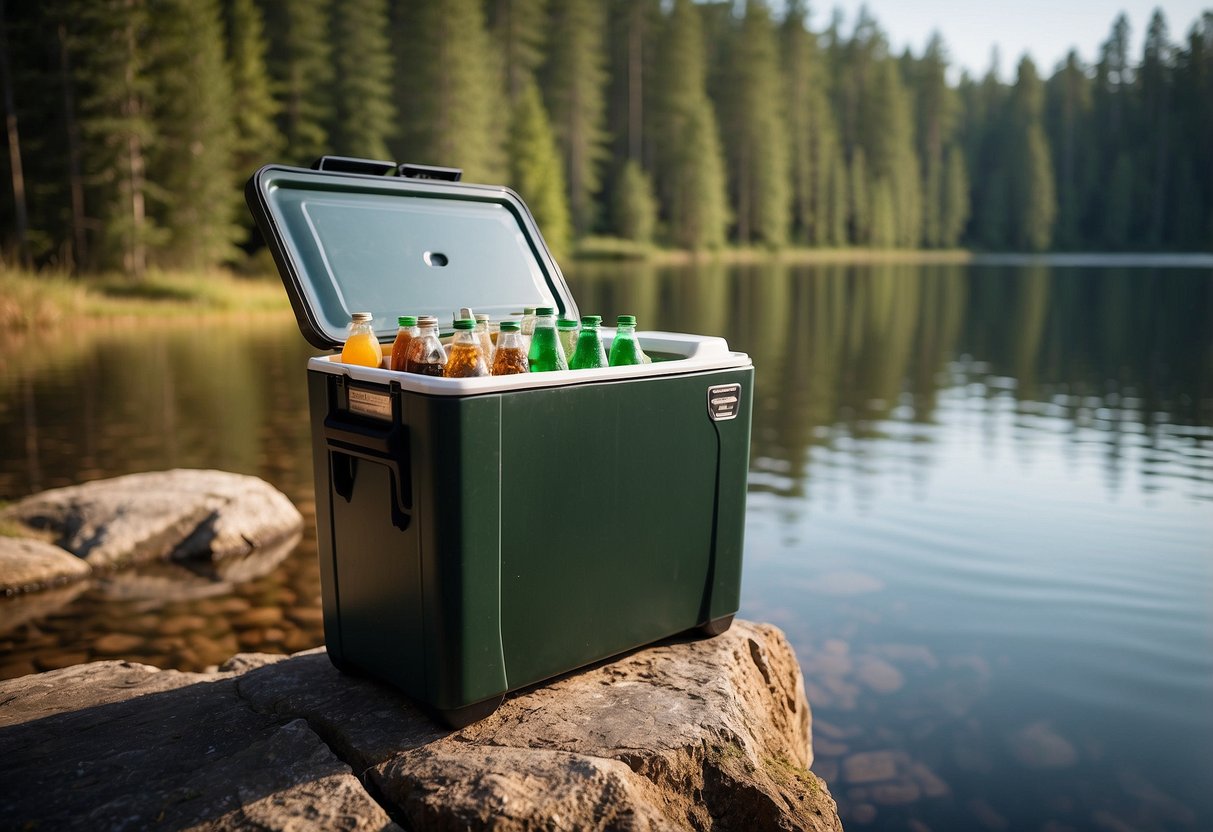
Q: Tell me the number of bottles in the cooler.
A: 11